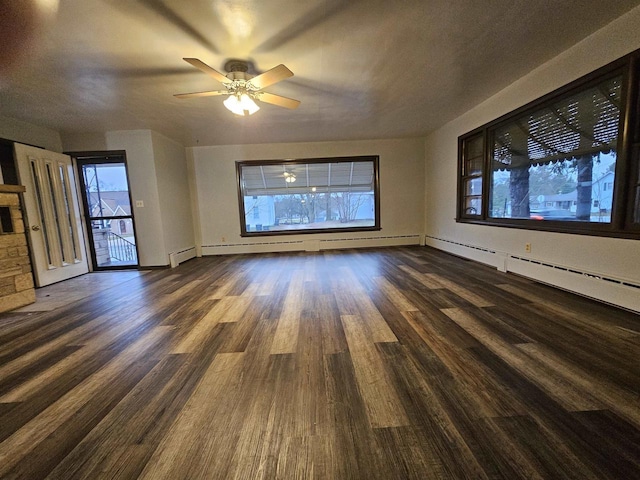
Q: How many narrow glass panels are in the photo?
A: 3